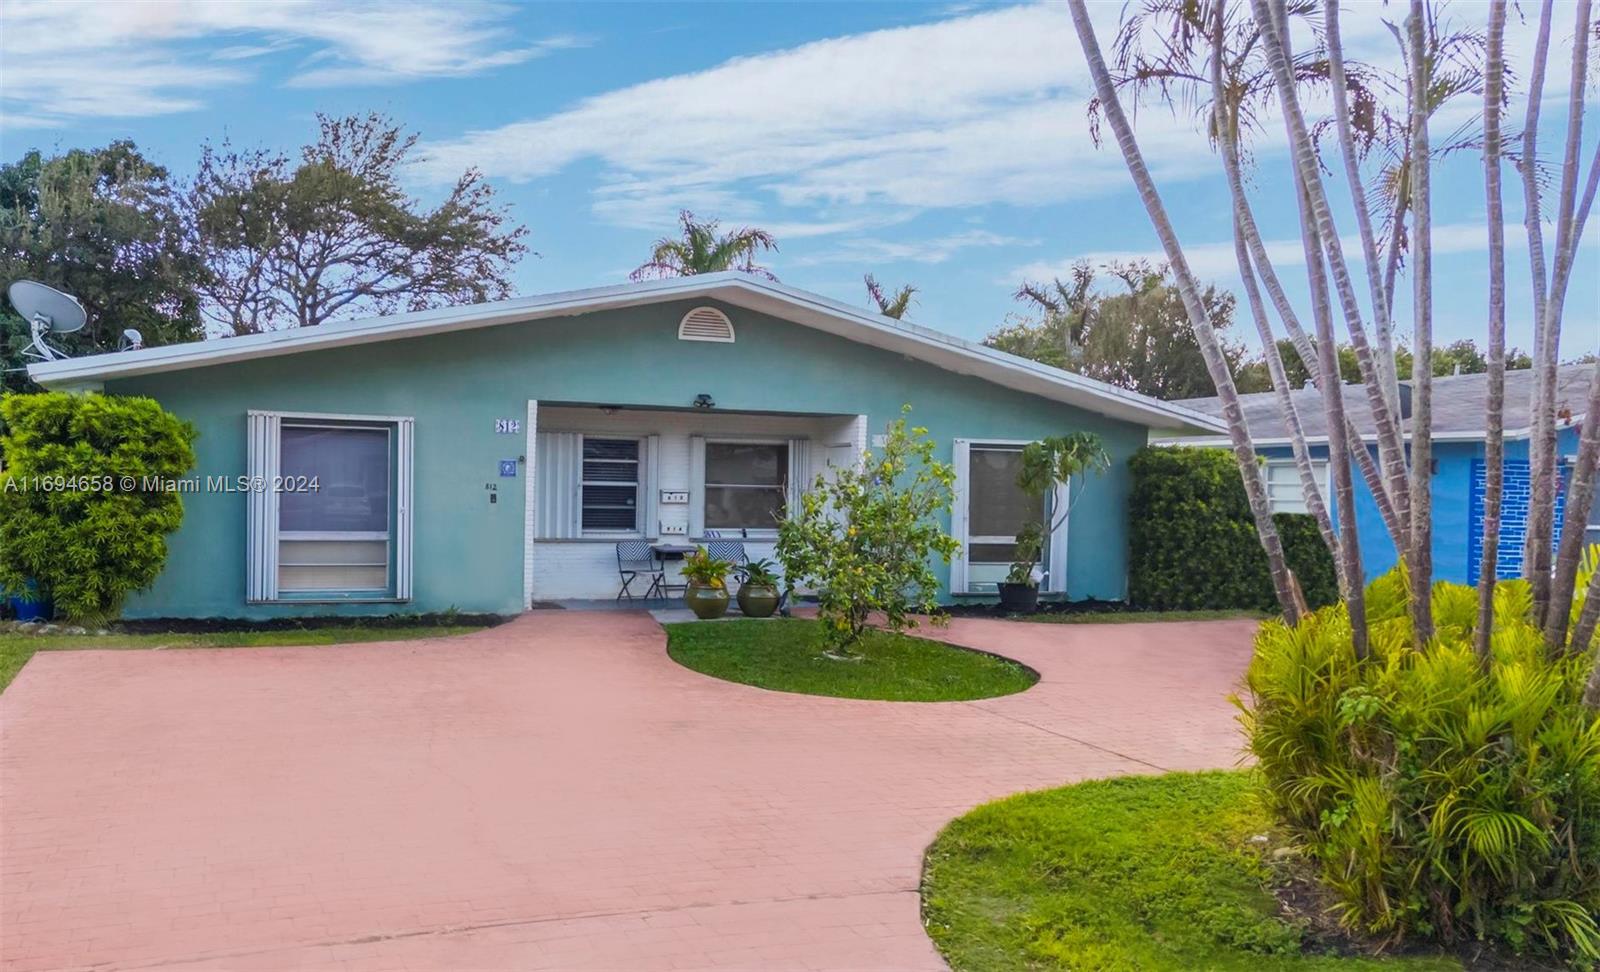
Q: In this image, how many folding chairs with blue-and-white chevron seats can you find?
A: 2